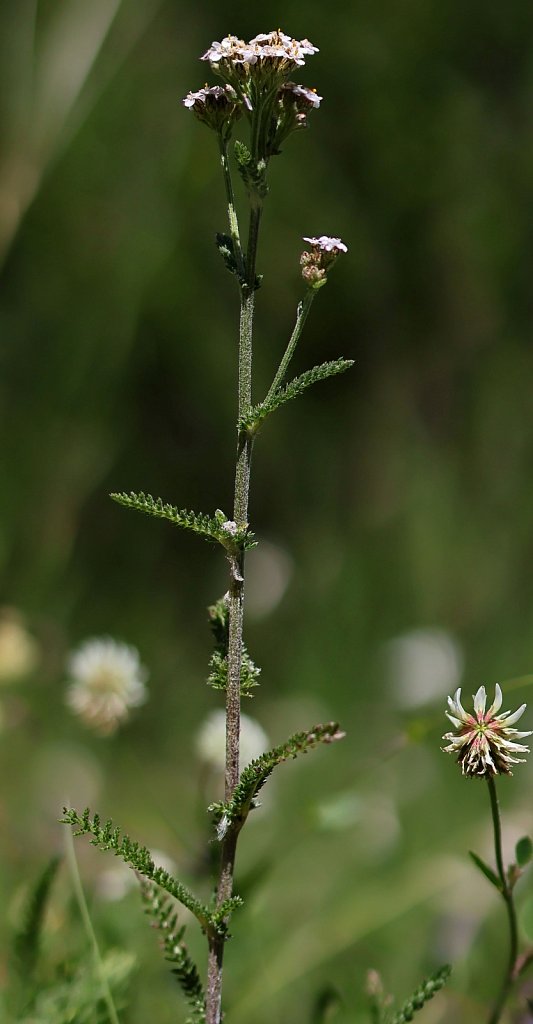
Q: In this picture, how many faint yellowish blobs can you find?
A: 1